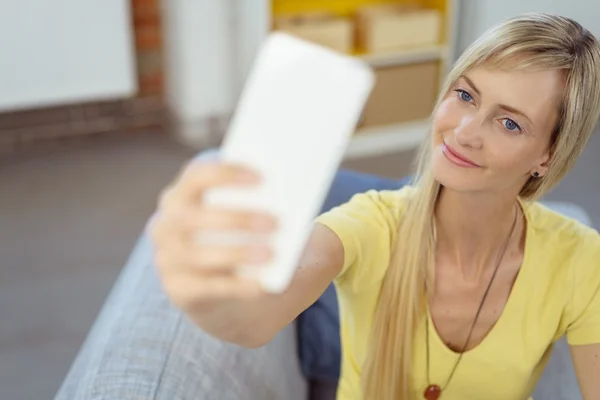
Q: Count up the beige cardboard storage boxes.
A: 3